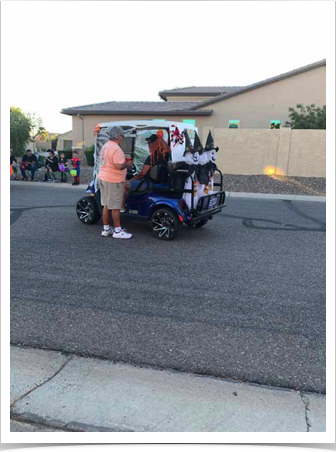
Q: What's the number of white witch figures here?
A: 3